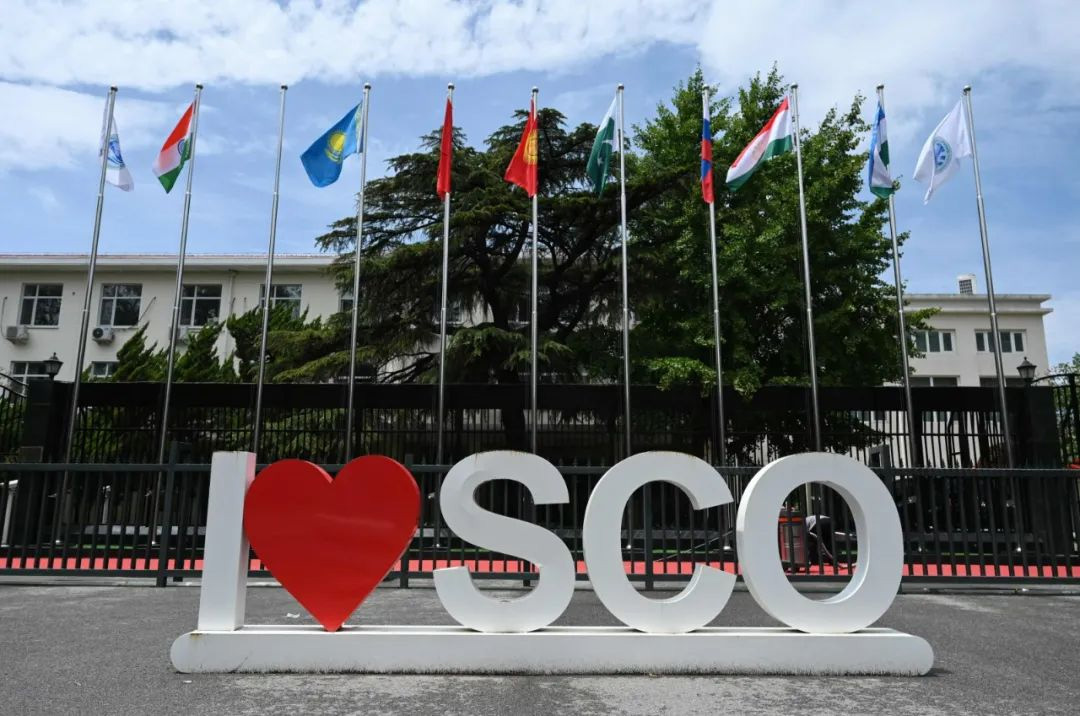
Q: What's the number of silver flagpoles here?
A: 11